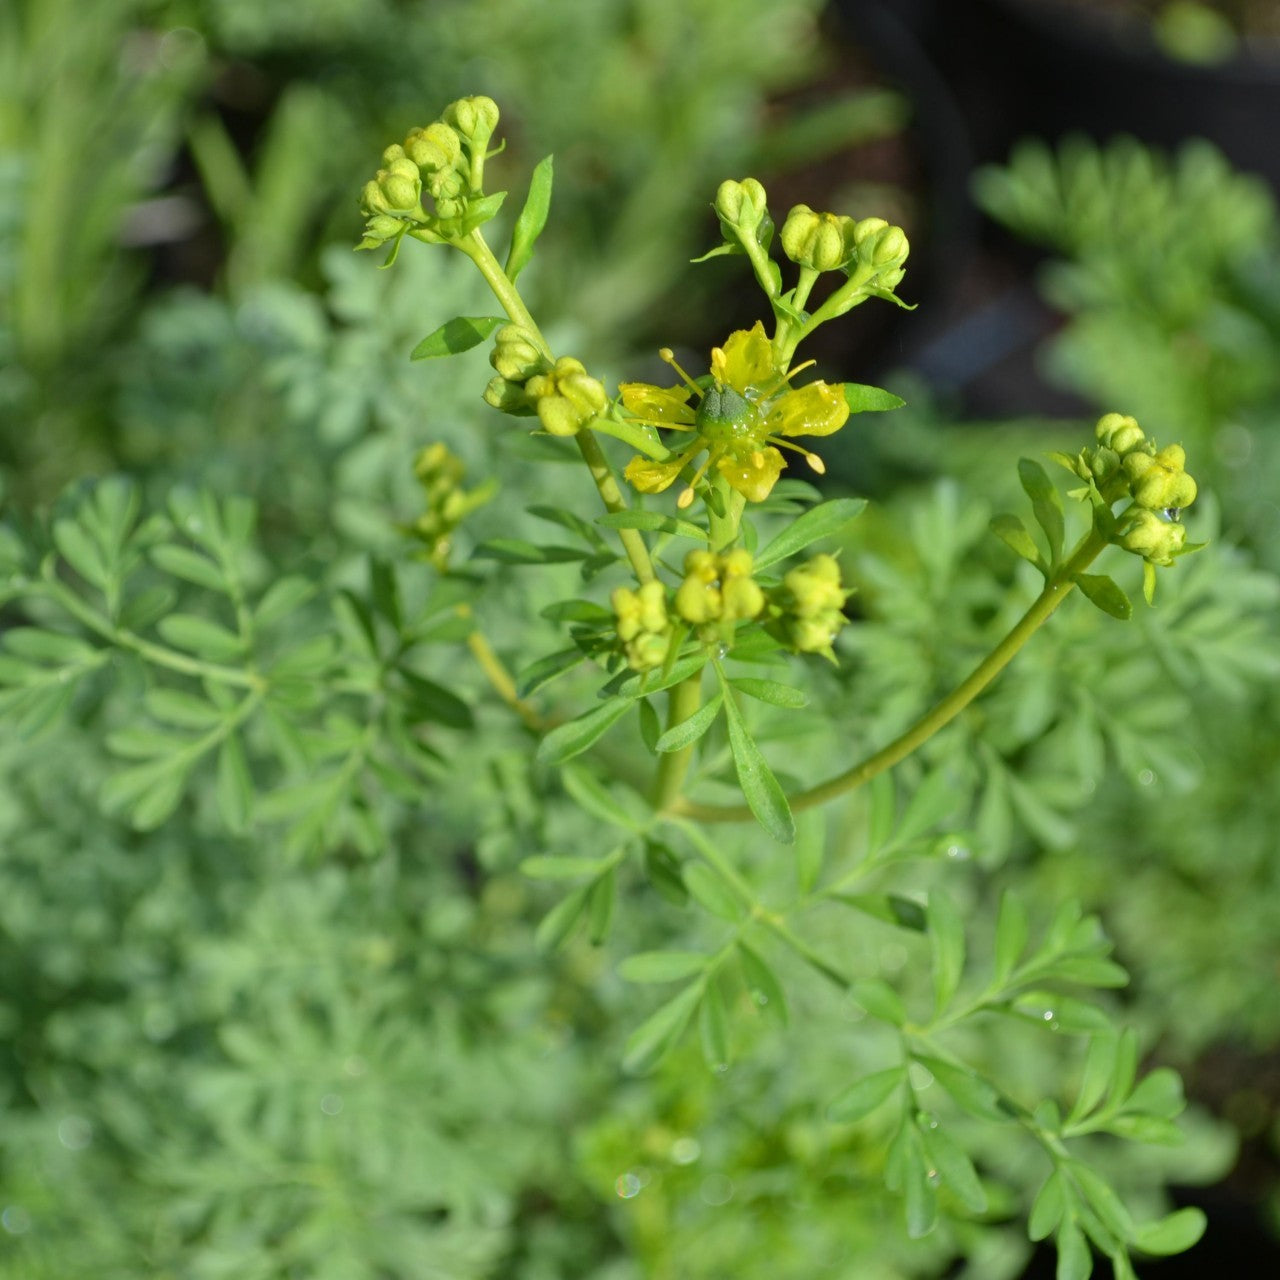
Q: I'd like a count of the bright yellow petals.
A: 5